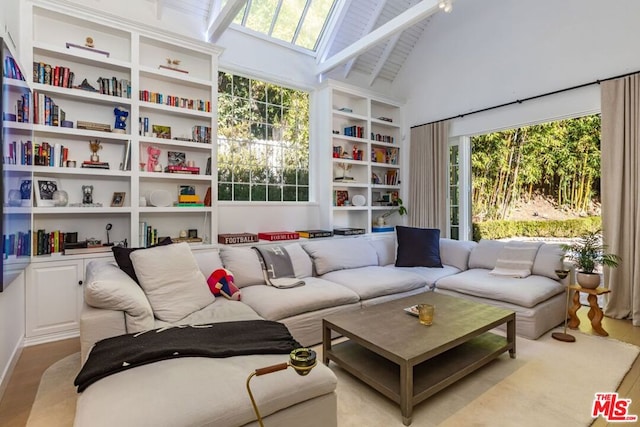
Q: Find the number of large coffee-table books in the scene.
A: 4